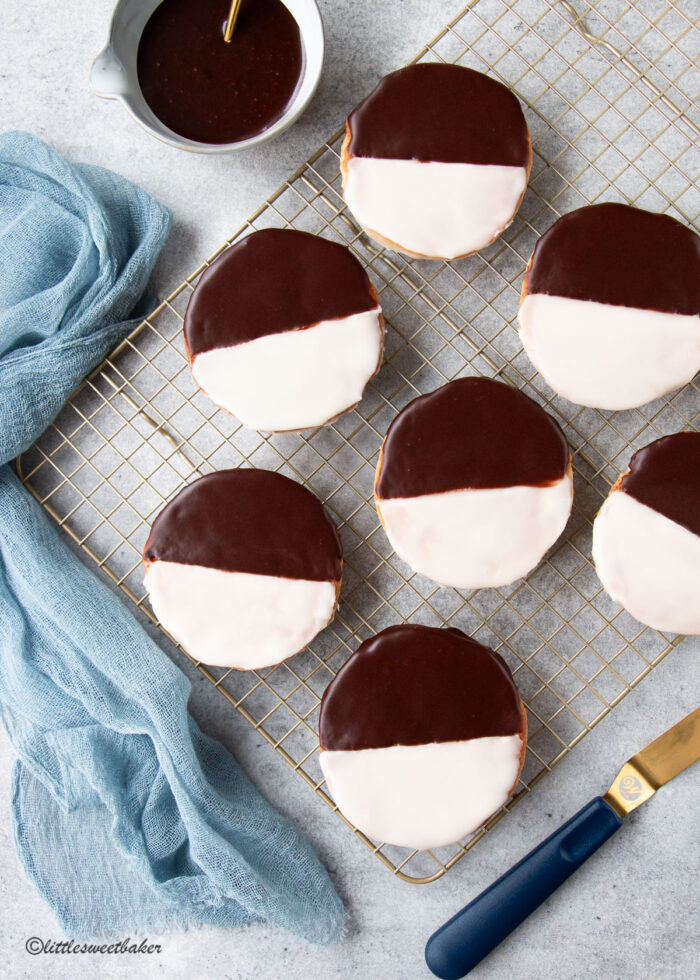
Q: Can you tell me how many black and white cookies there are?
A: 7